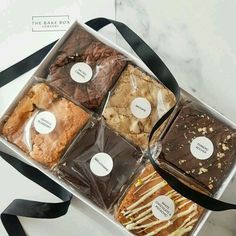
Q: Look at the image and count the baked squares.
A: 6